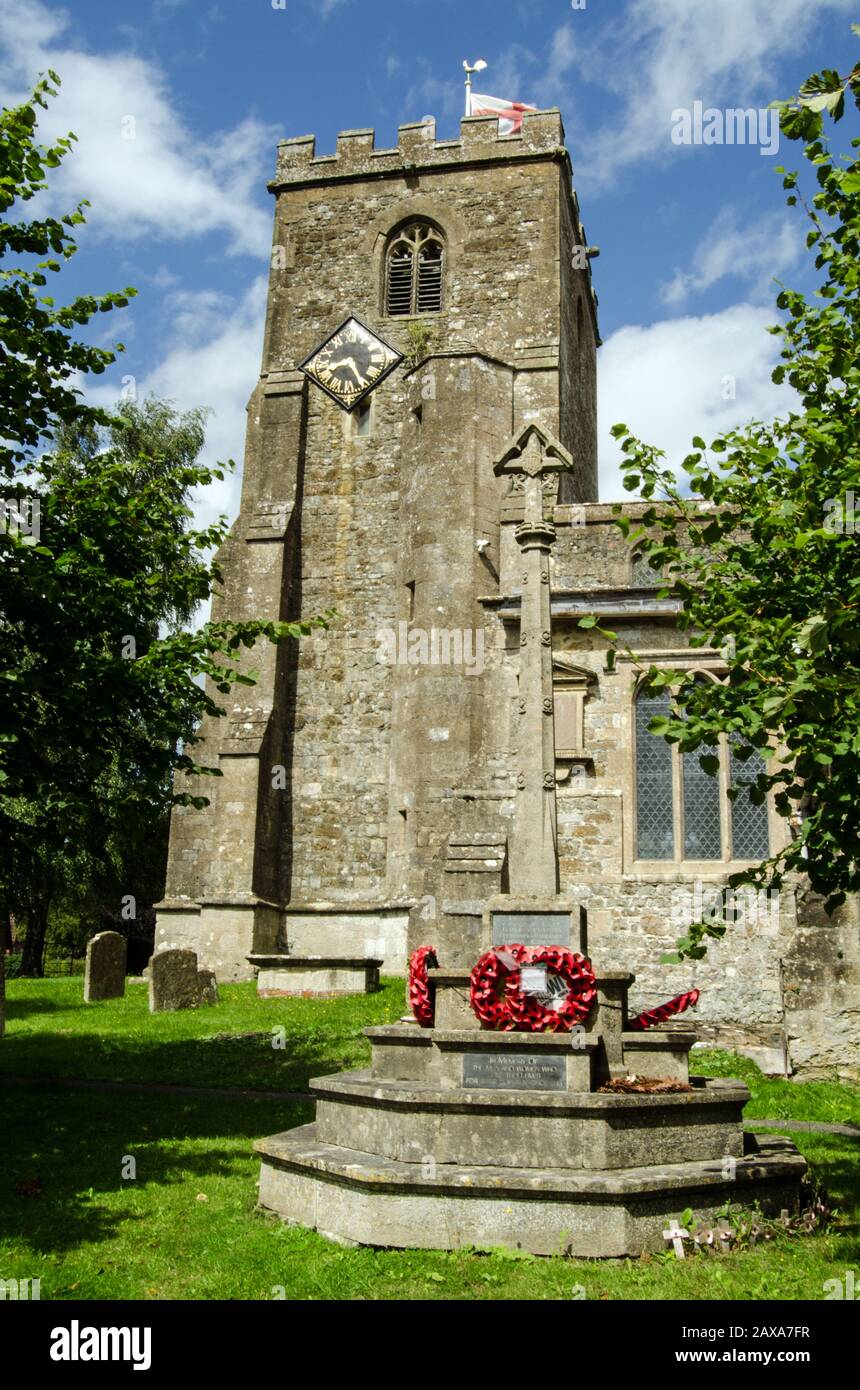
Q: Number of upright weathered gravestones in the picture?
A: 3